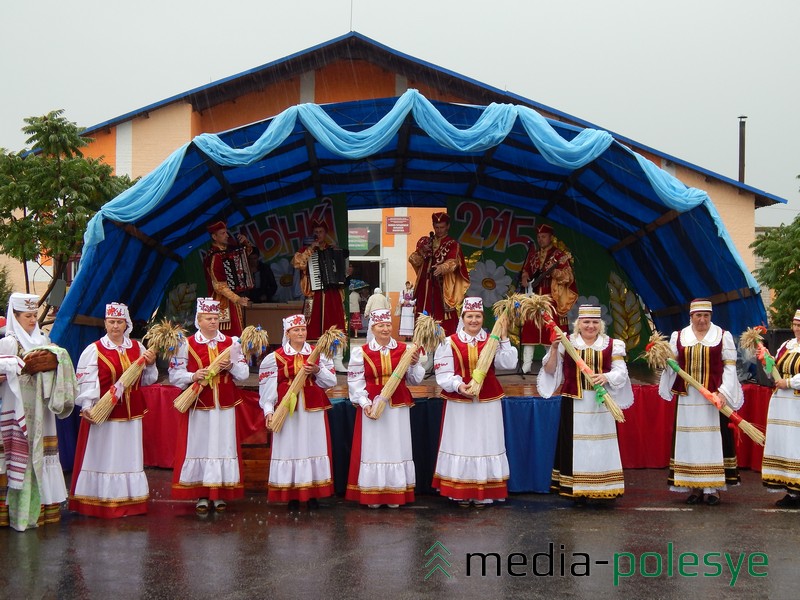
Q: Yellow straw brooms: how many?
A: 8